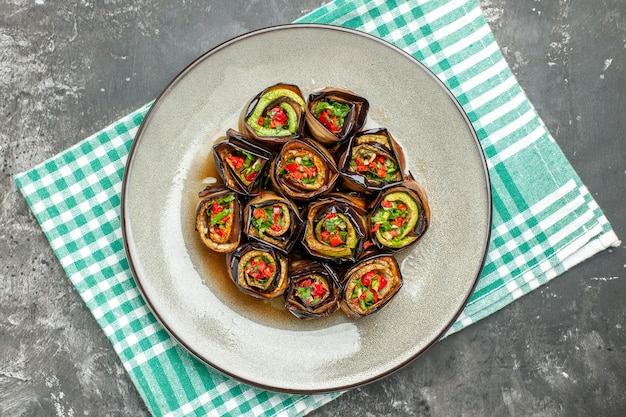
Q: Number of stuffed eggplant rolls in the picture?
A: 12